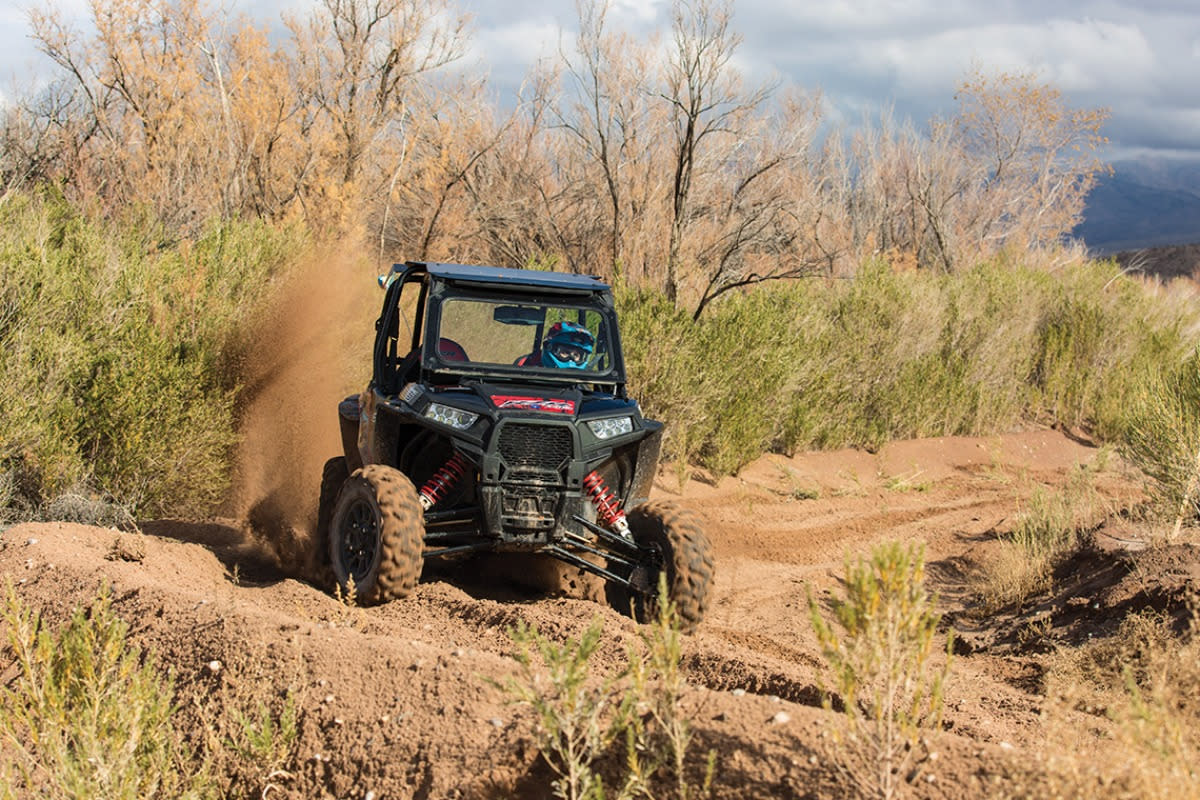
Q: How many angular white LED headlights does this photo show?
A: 2